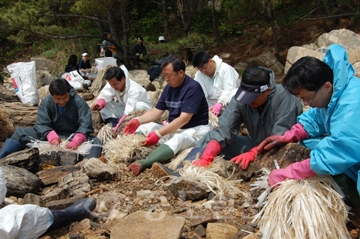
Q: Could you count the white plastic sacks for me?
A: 3